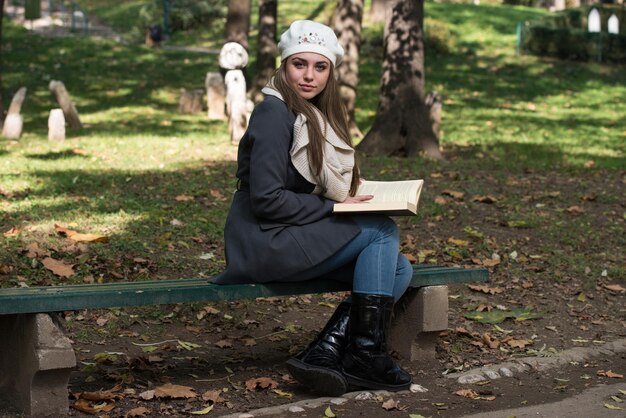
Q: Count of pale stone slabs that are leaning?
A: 2